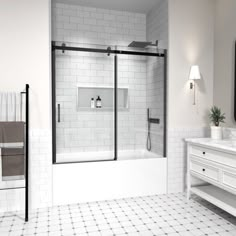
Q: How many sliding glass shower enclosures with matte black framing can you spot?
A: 1